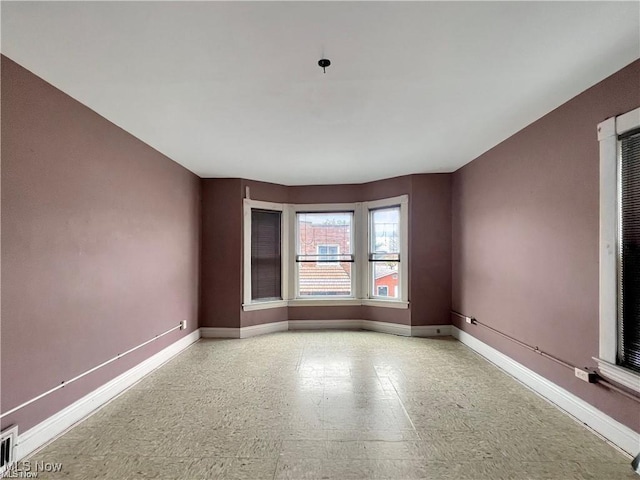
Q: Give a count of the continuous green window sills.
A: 0